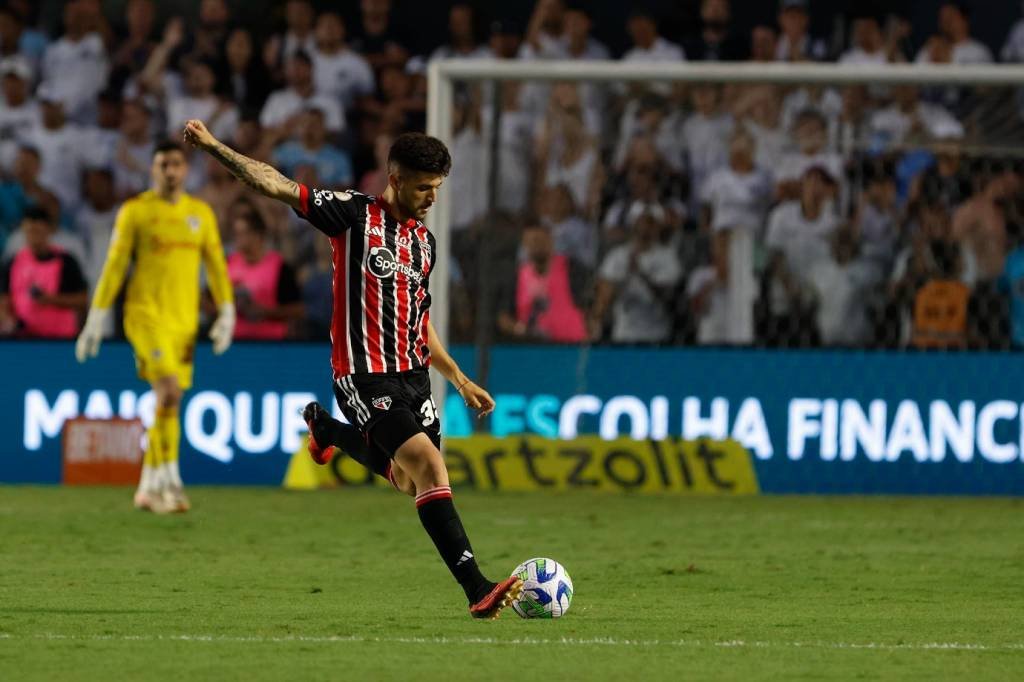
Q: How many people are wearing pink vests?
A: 3